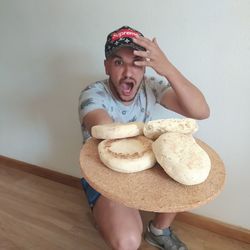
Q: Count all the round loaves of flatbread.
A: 4